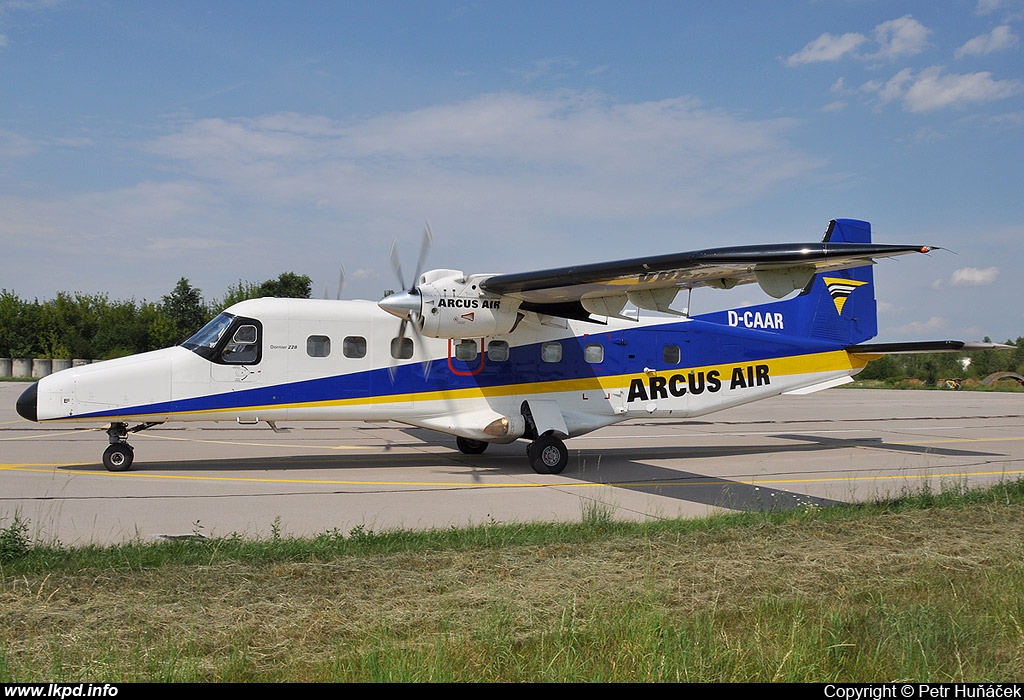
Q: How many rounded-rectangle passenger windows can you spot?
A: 8